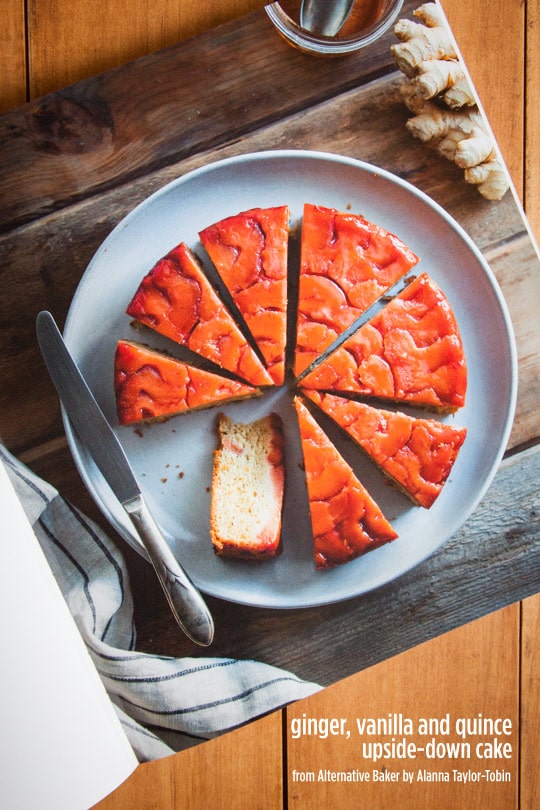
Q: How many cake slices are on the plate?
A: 8